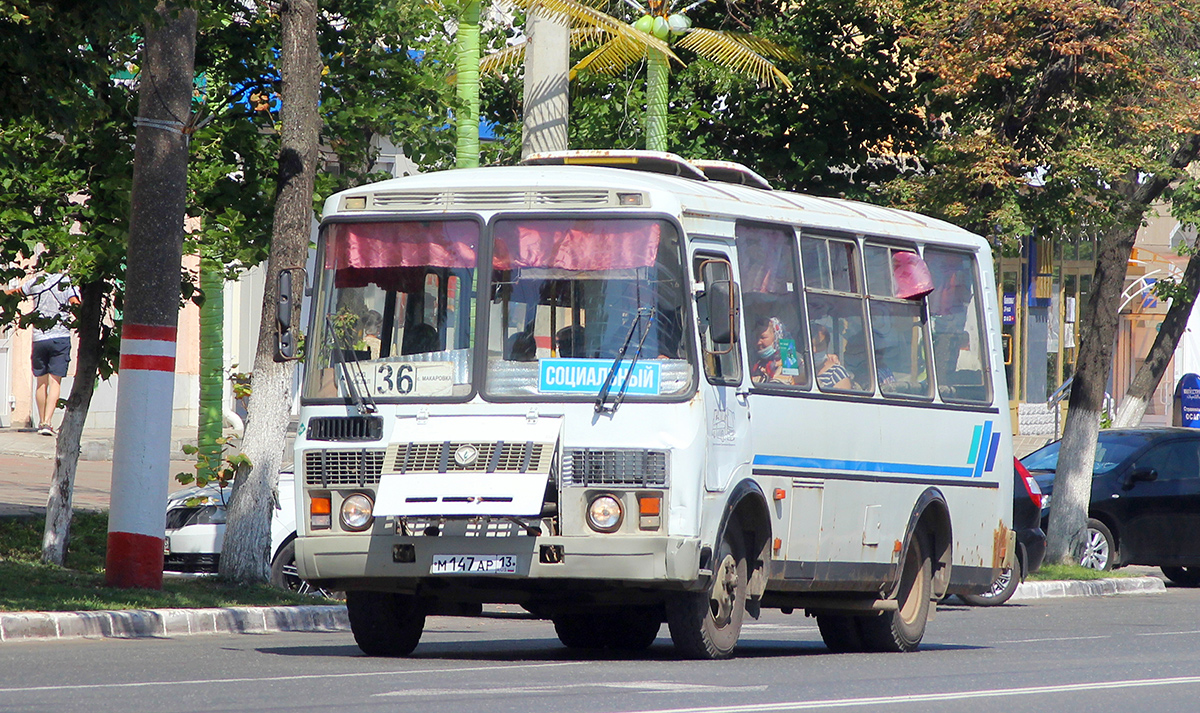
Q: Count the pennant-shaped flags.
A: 0